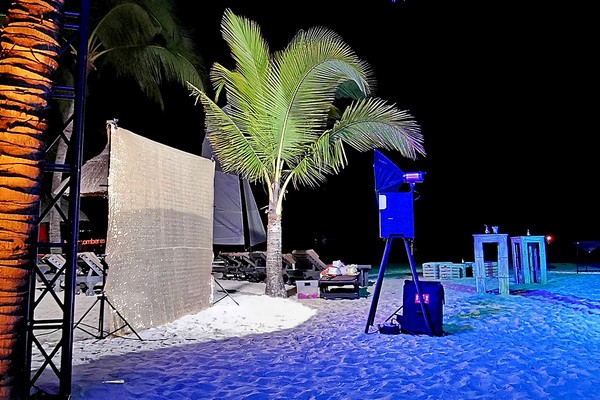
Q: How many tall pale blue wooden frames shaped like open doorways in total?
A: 2